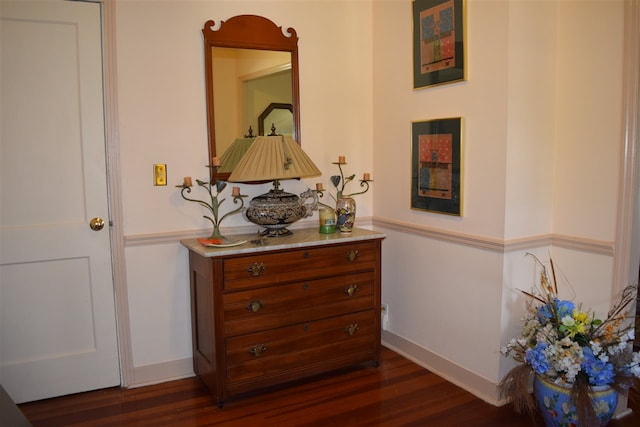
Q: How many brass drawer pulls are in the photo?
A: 6